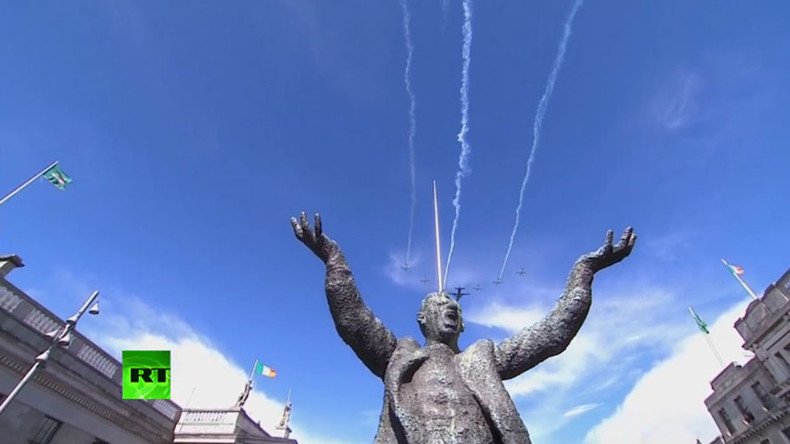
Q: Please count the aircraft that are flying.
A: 6